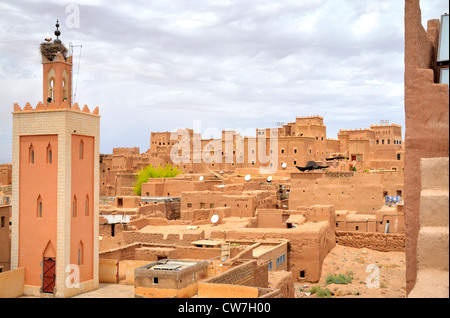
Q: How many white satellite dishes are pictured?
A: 5